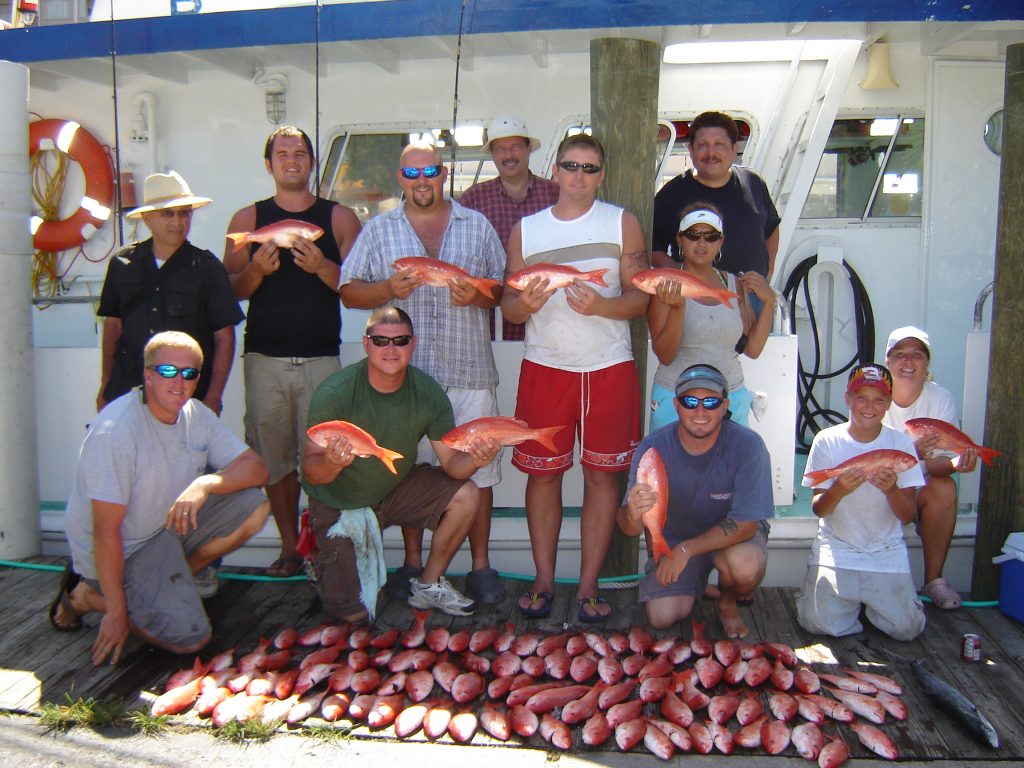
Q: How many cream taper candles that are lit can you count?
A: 0